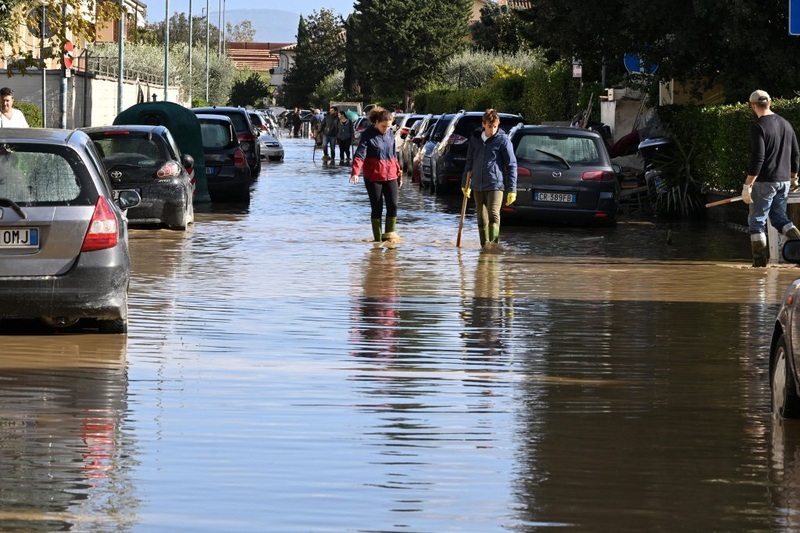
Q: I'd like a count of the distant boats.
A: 0